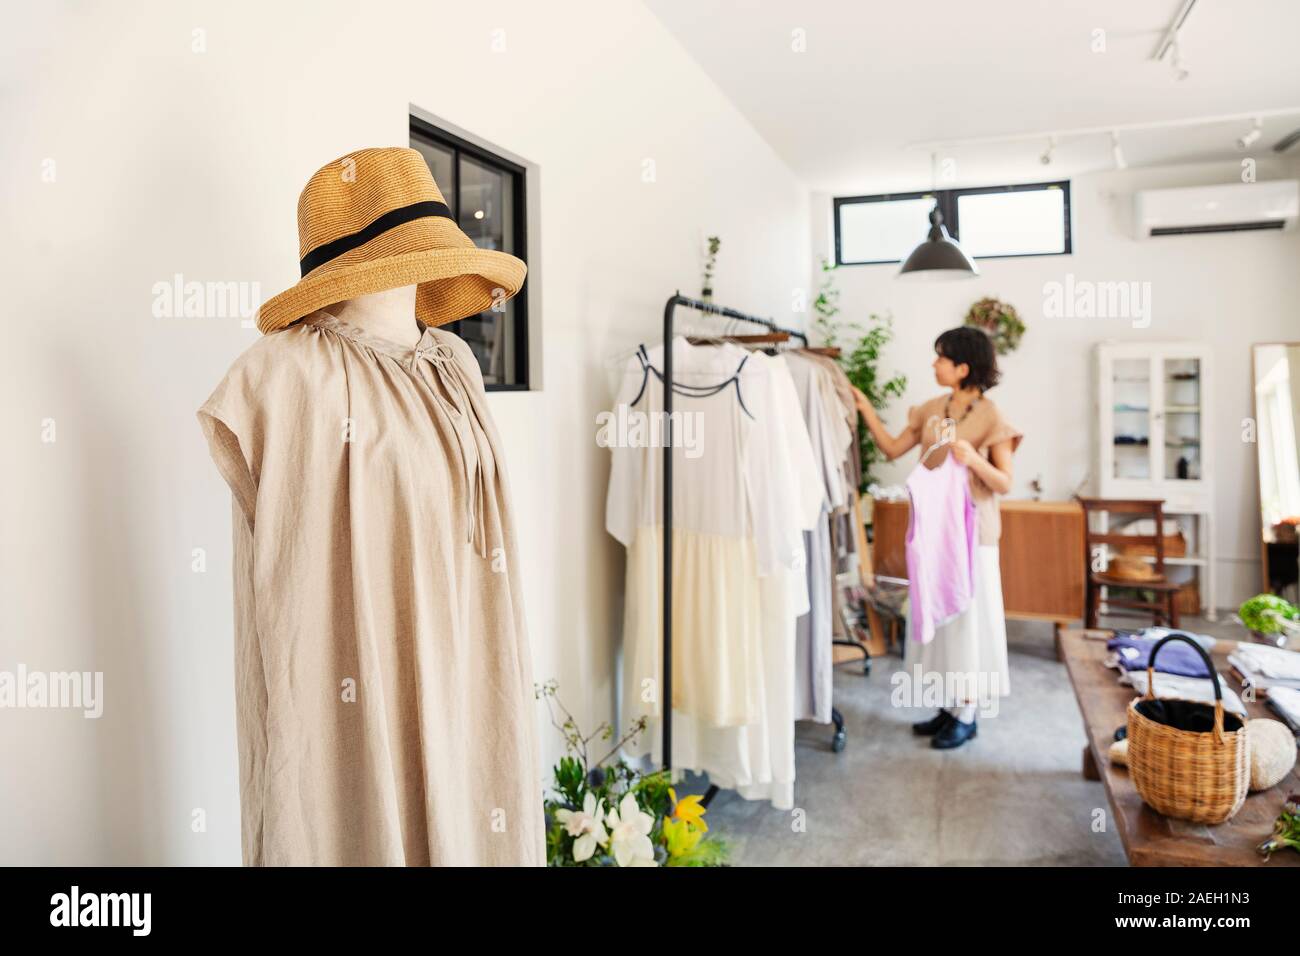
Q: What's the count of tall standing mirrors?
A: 1